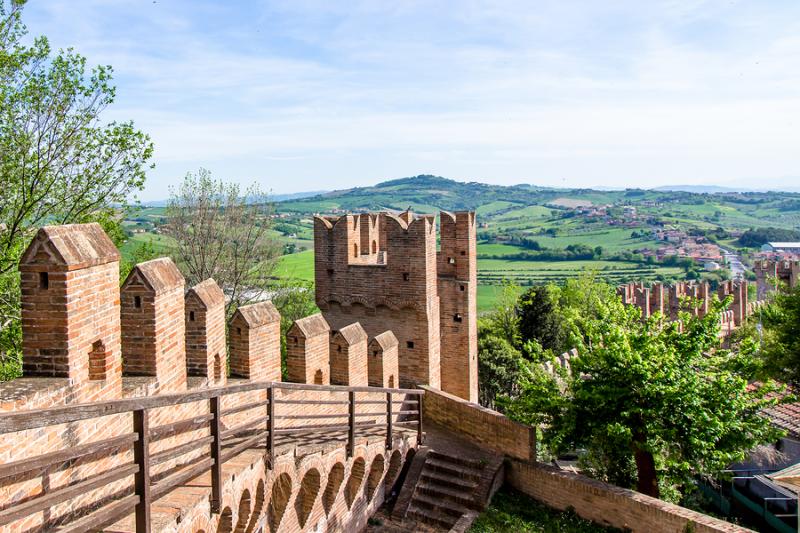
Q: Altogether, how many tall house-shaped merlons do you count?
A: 7